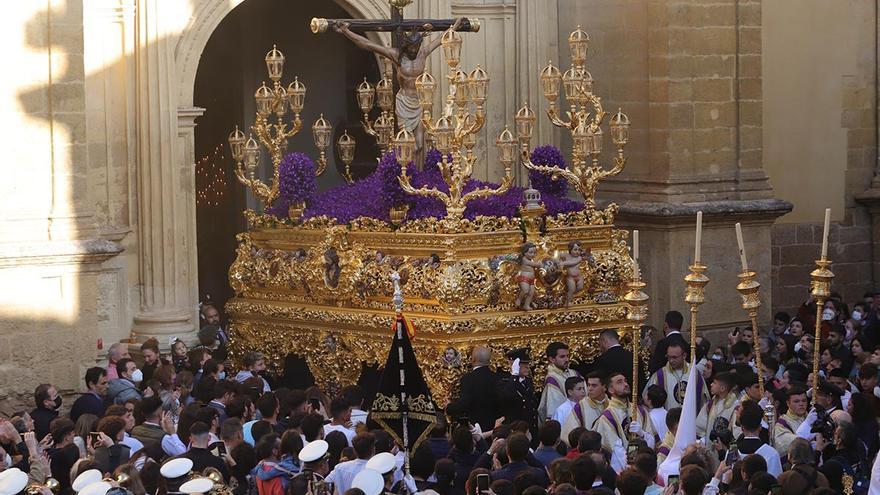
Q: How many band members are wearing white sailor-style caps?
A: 8